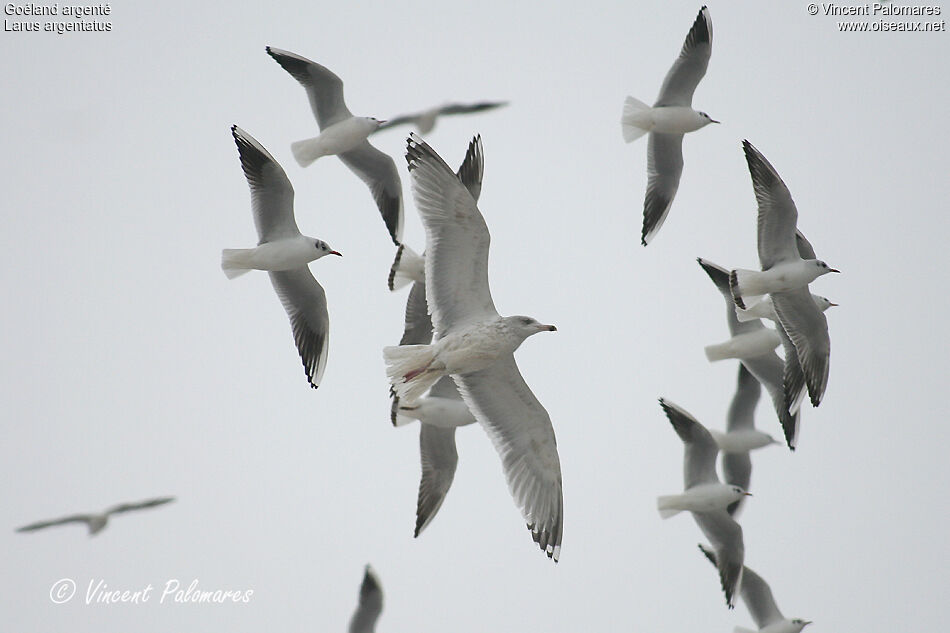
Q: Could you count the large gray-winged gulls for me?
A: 1